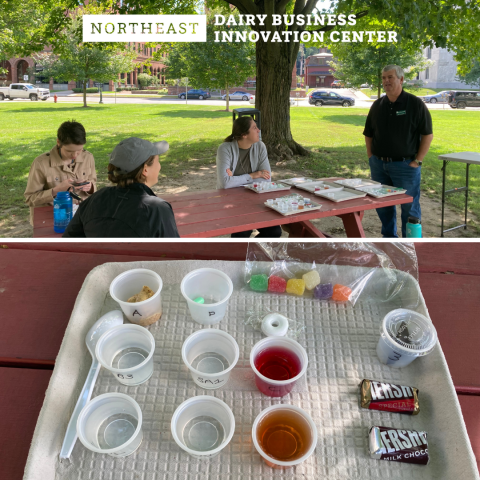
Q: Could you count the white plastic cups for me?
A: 9